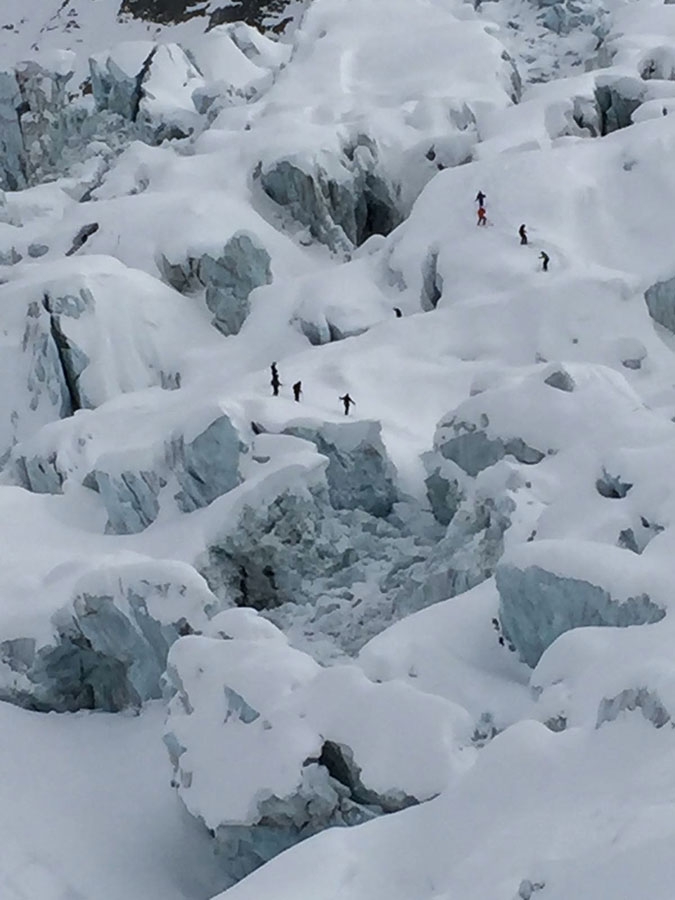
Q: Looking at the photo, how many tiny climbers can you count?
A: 9